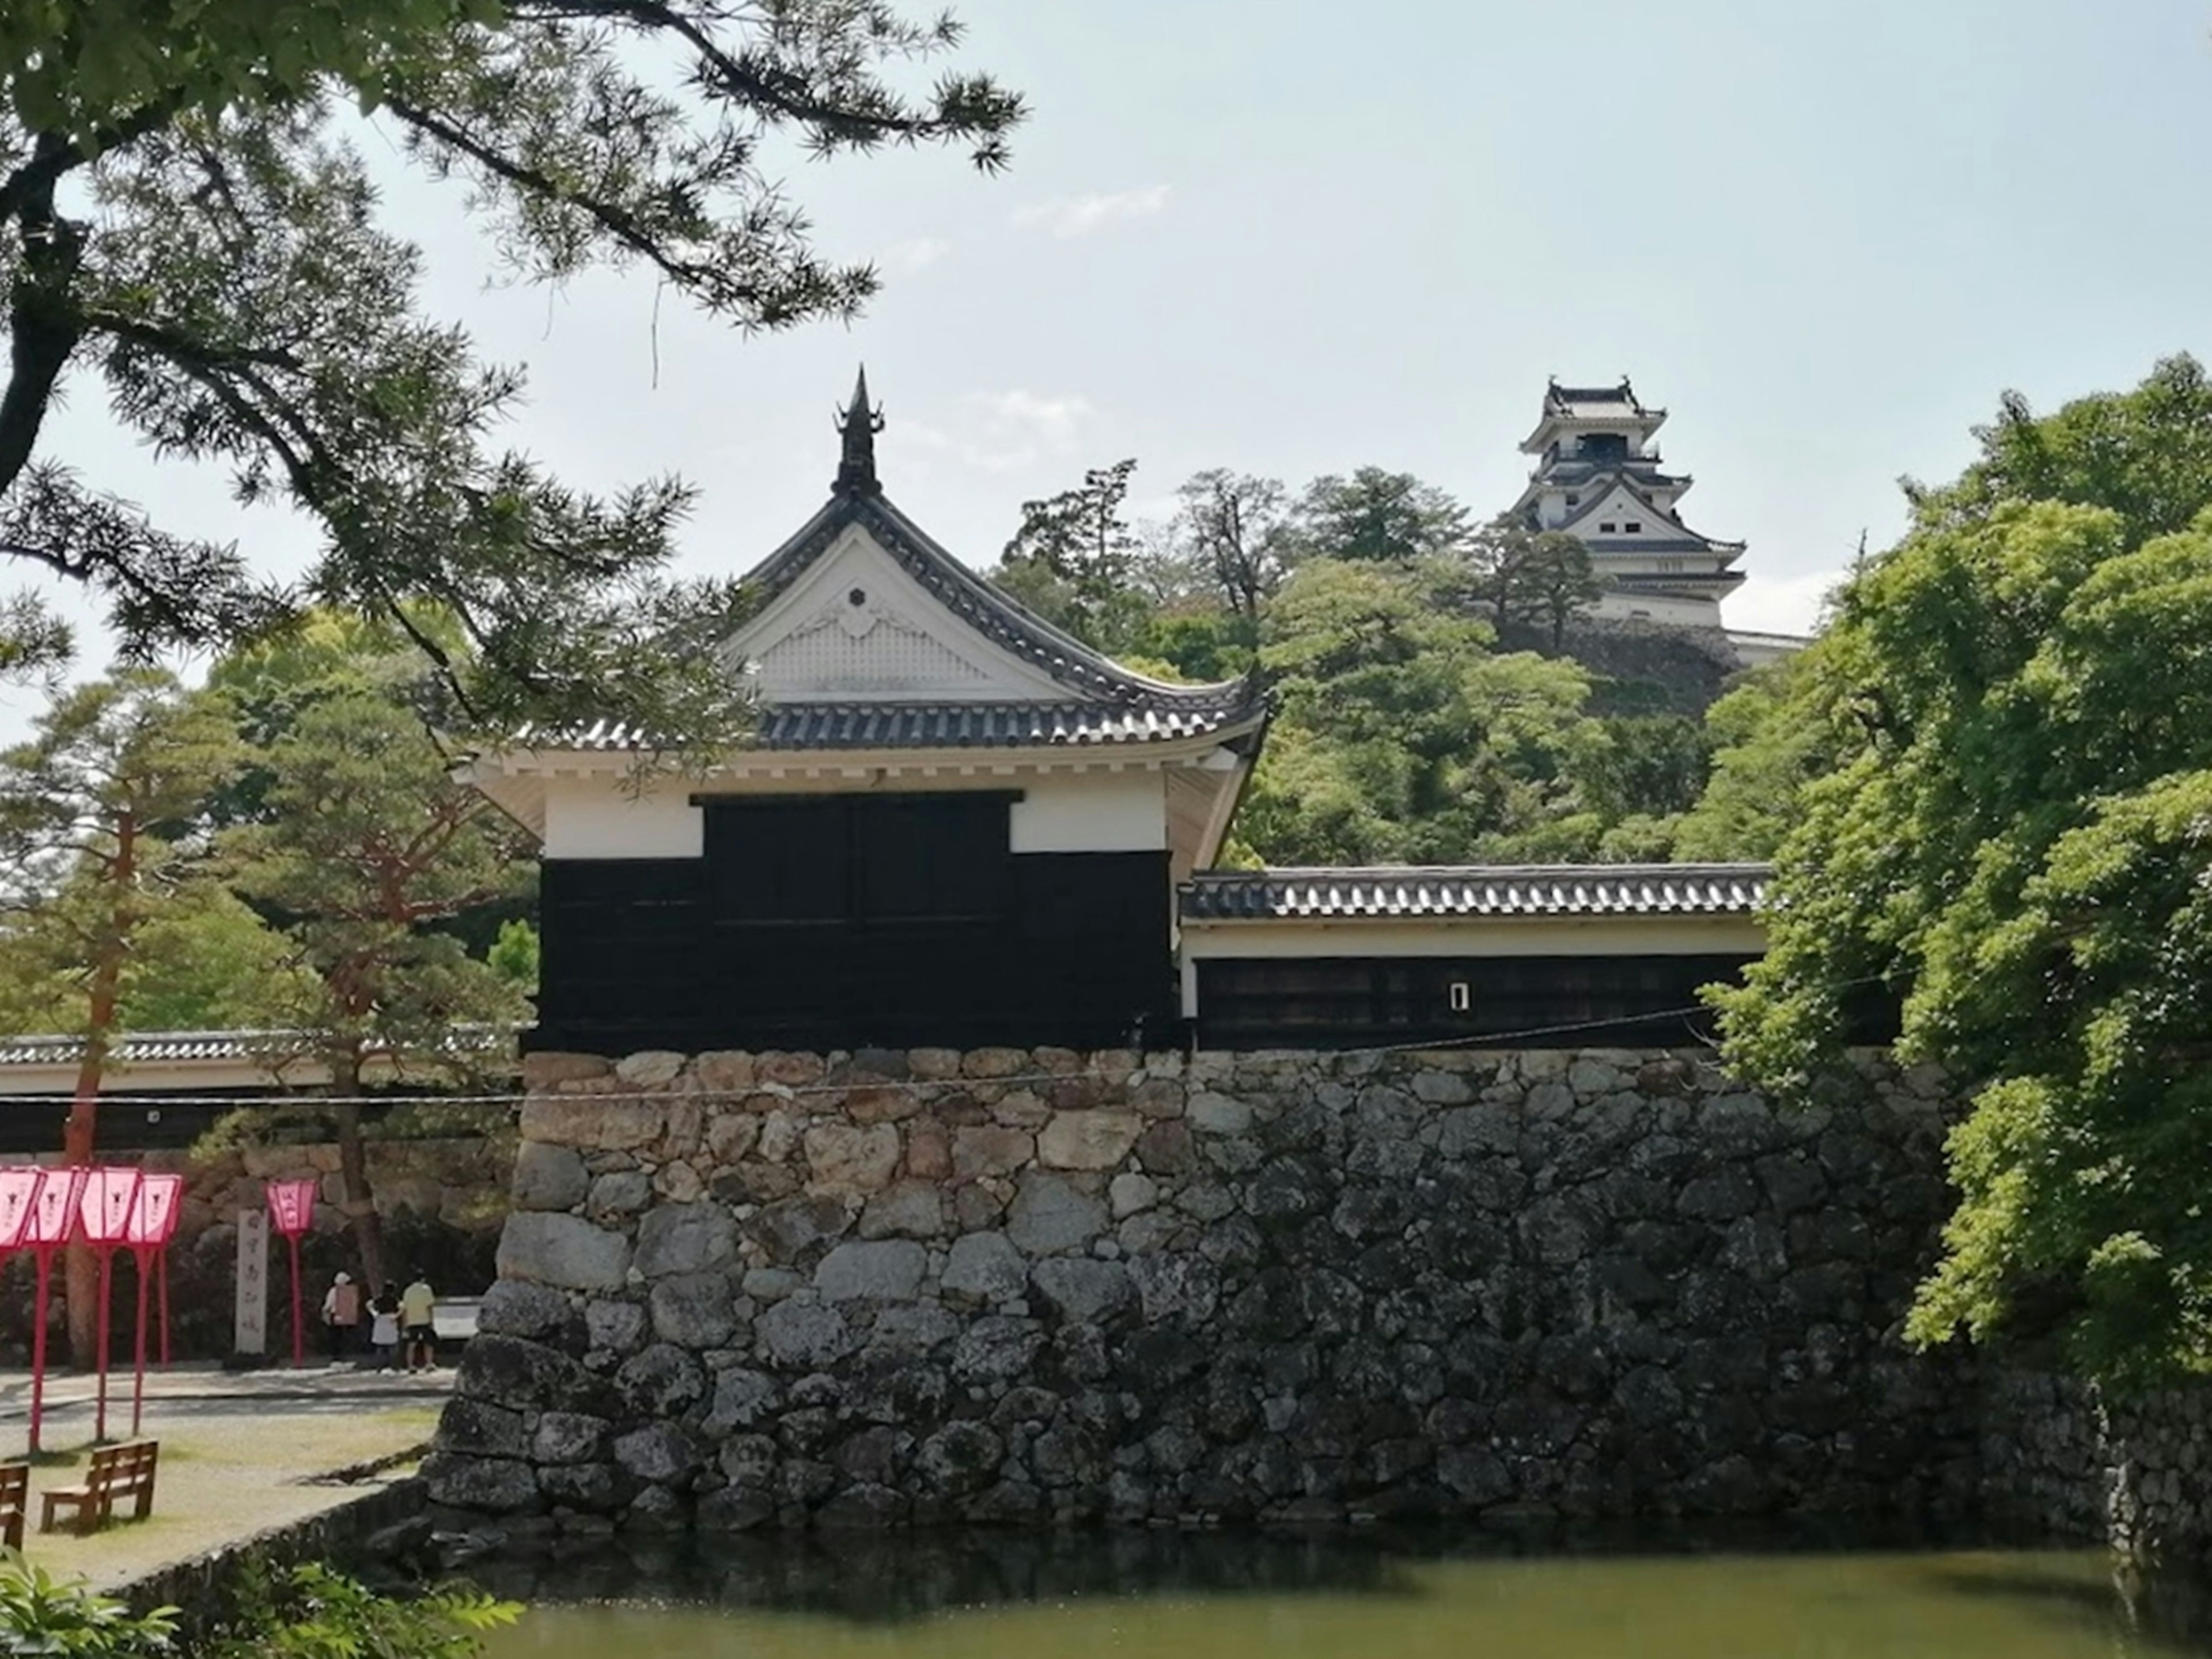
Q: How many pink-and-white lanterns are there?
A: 5